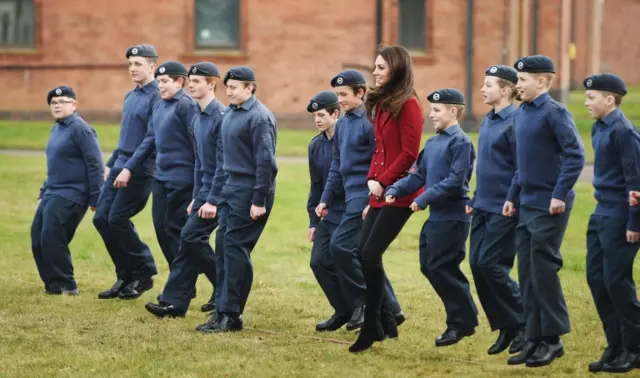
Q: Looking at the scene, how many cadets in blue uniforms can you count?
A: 11